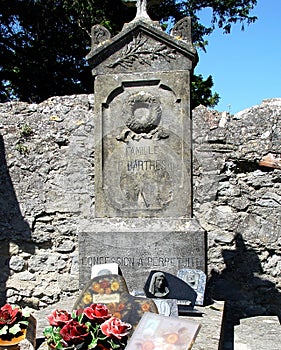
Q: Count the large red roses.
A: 5